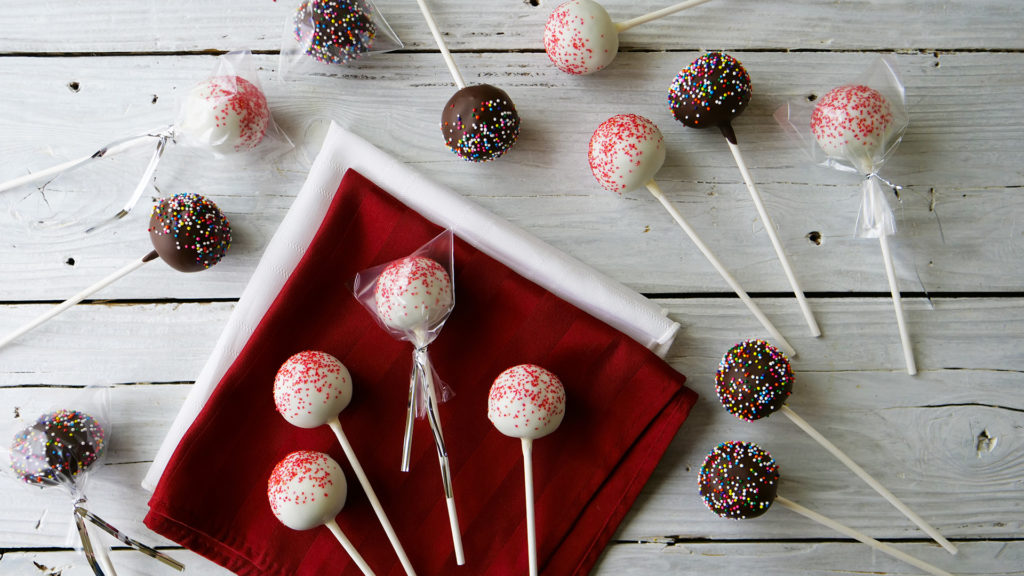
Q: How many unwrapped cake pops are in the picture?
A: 10